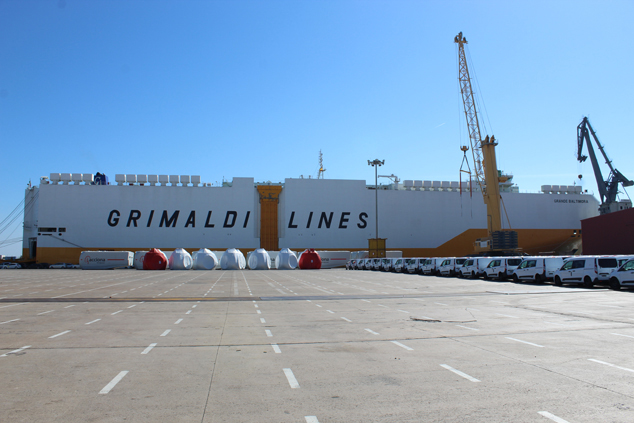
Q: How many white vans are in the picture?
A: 15